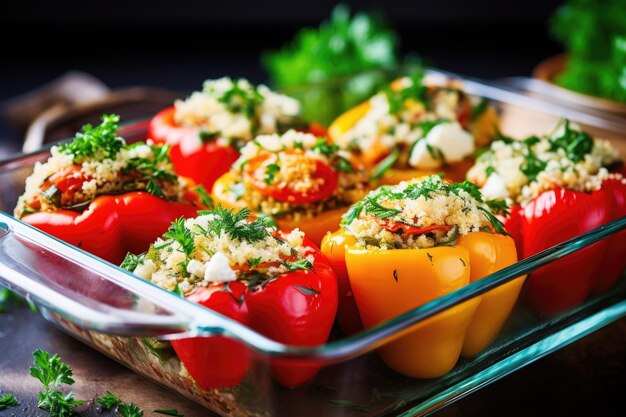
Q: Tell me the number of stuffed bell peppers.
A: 7